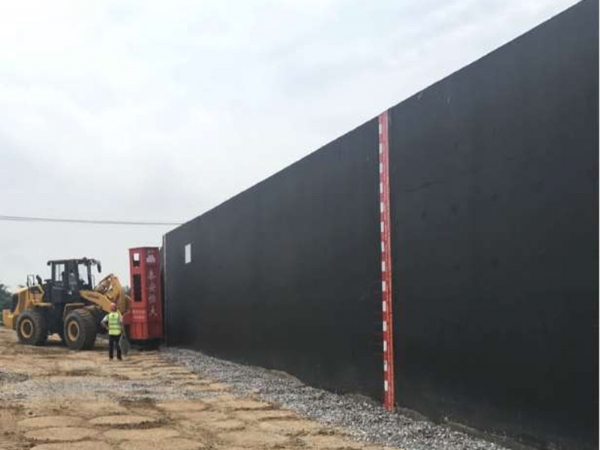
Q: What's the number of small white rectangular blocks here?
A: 14